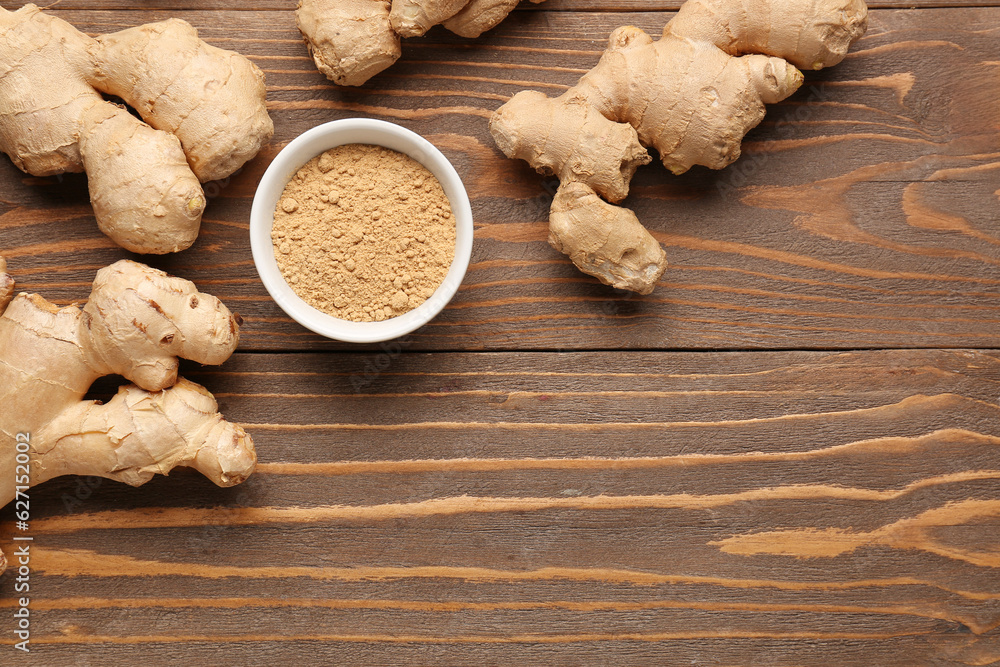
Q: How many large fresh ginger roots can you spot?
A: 4